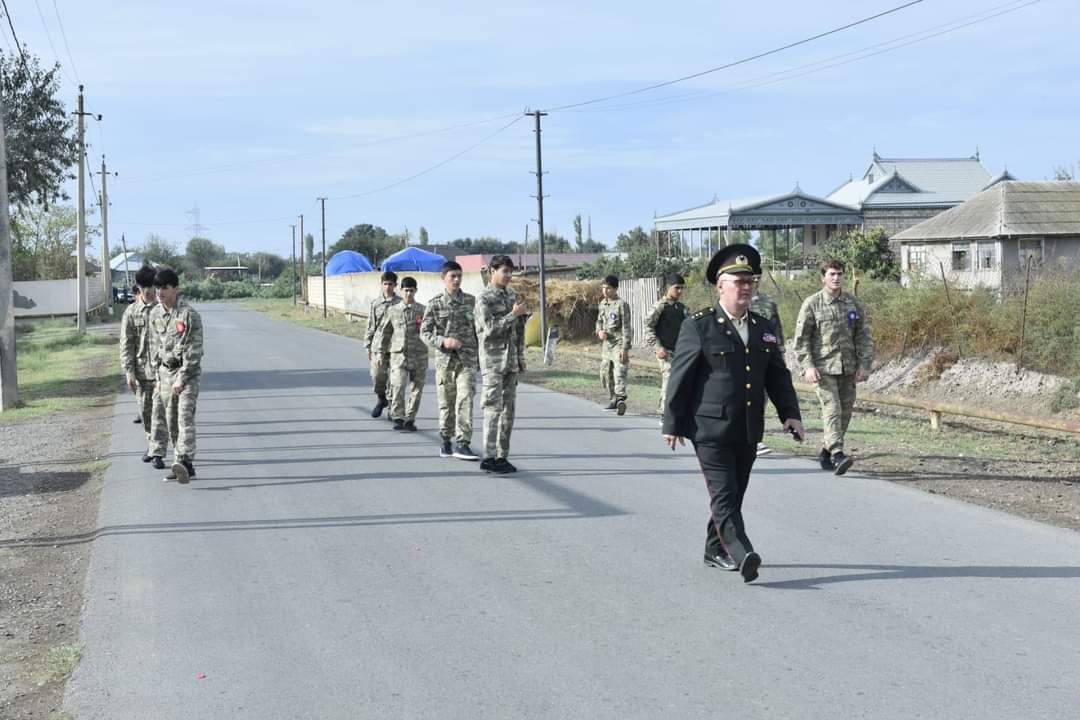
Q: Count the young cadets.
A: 11